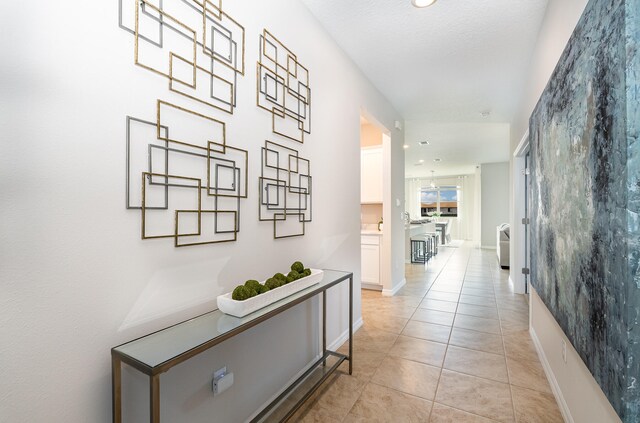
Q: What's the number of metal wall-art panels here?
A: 4